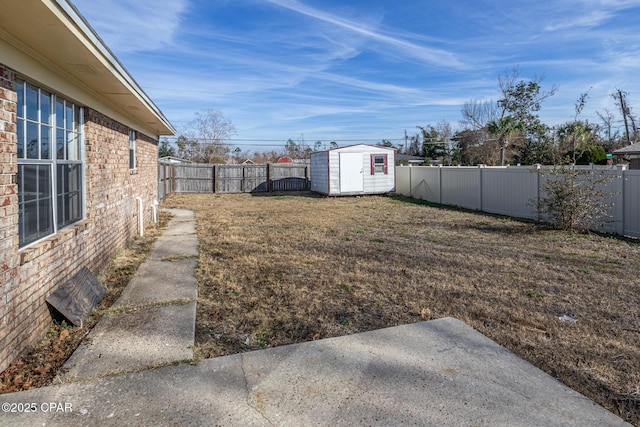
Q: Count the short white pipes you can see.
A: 2